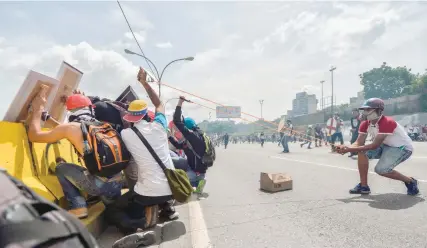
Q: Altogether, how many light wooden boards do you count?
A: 2